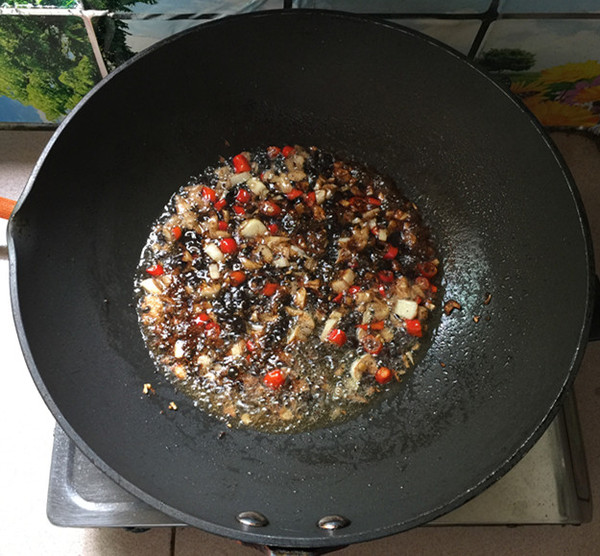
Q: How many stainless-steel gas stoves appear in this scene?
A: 1